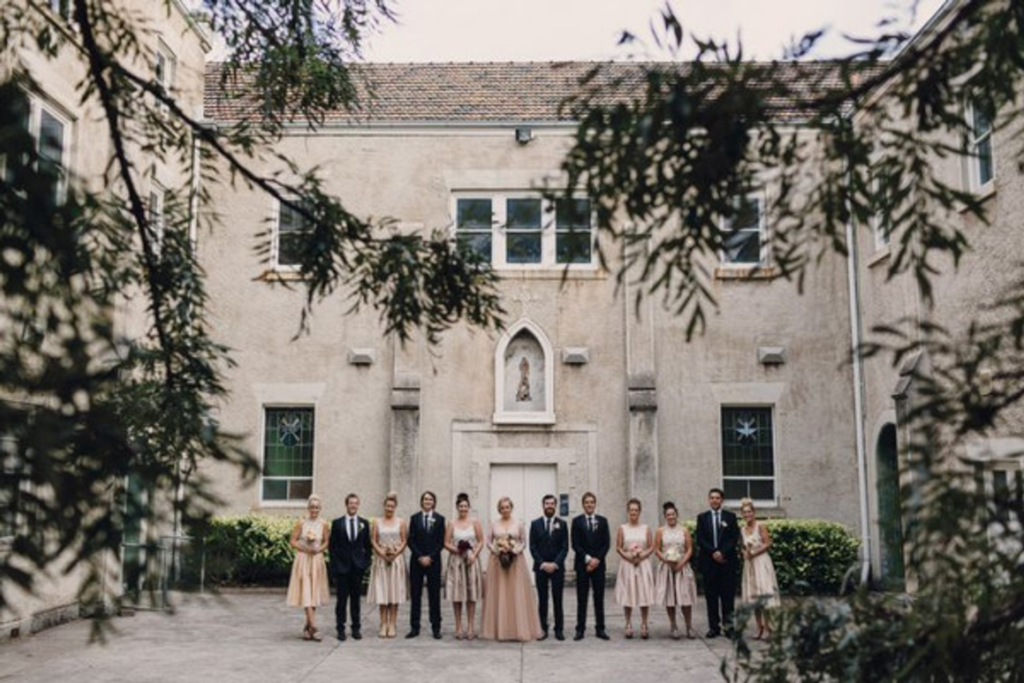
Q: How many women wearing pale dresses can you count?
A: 7